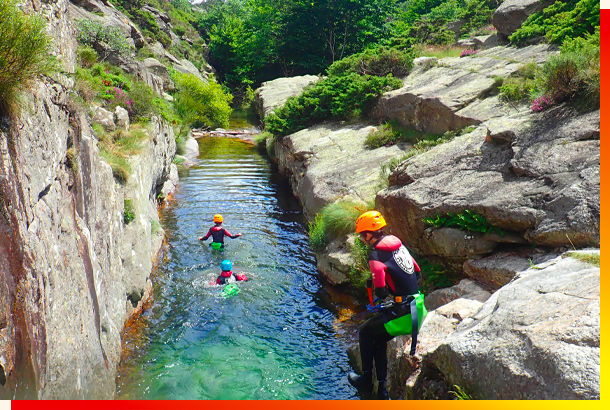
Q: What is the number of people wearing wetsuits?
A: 3